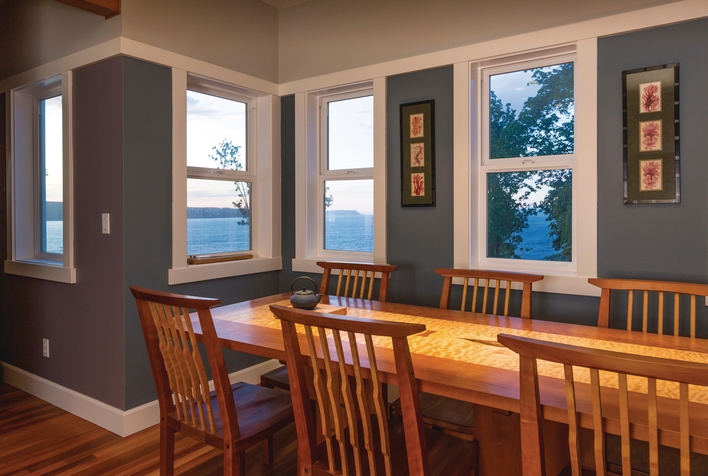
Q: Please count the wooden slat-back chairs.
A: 6